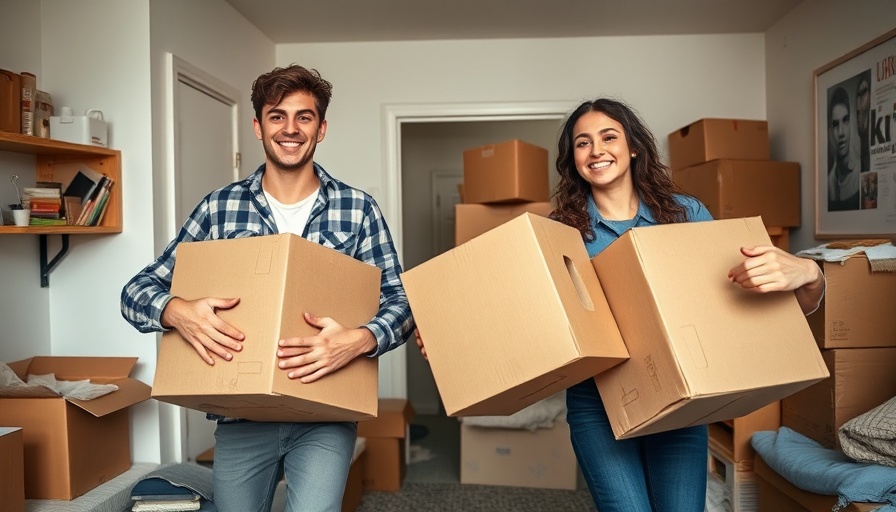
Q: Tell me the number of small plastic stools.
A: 0